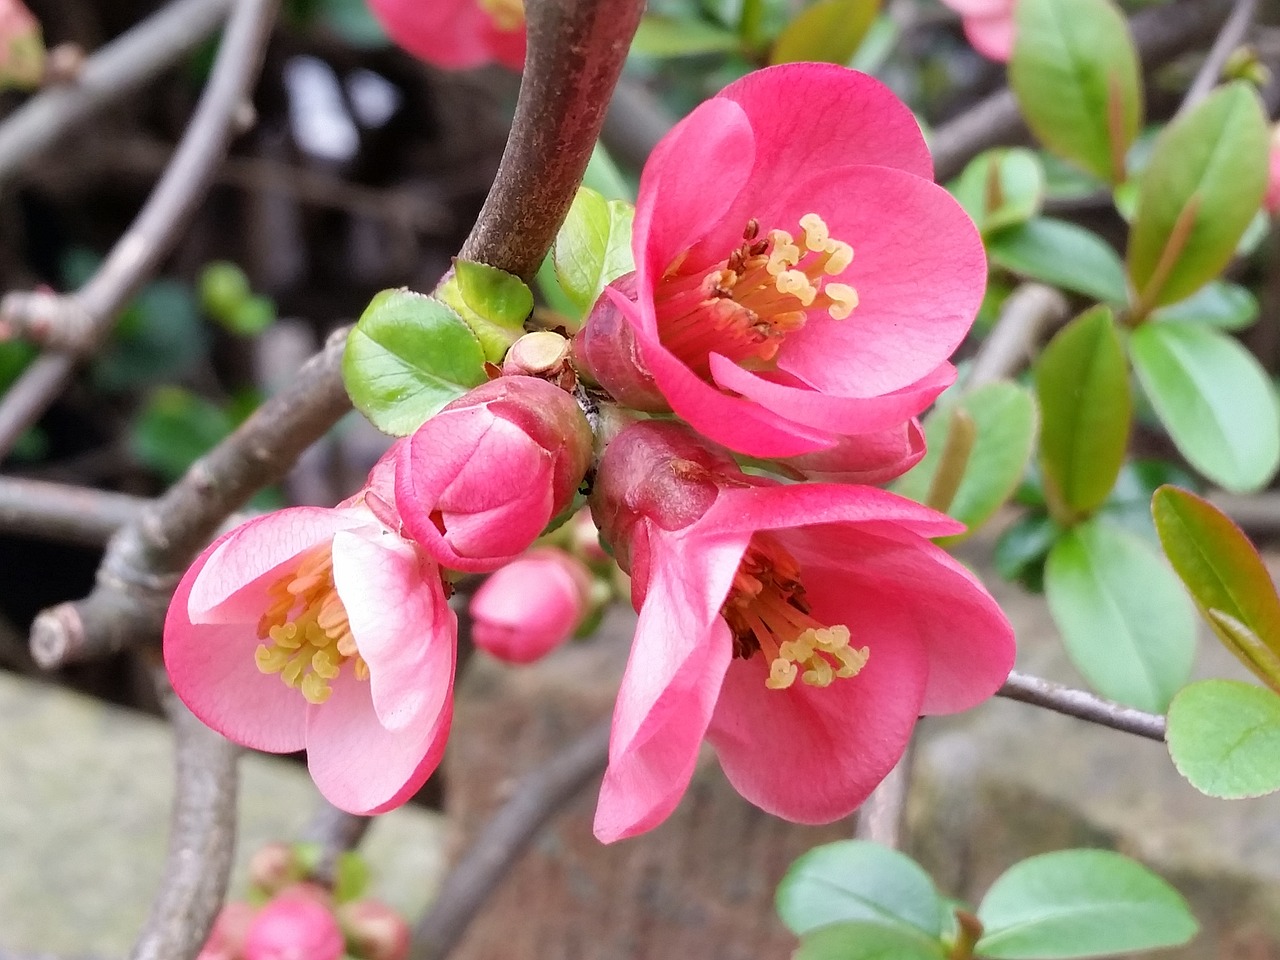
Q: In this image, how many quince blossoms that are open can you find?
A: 3